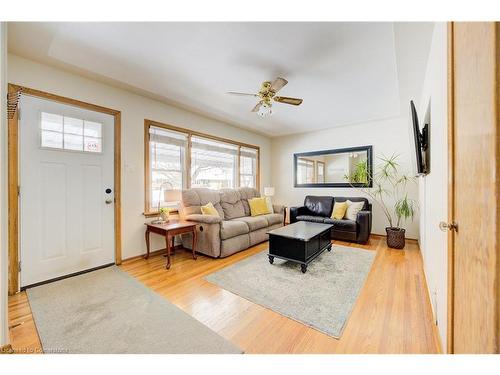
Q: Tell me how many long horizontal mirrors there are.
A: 1